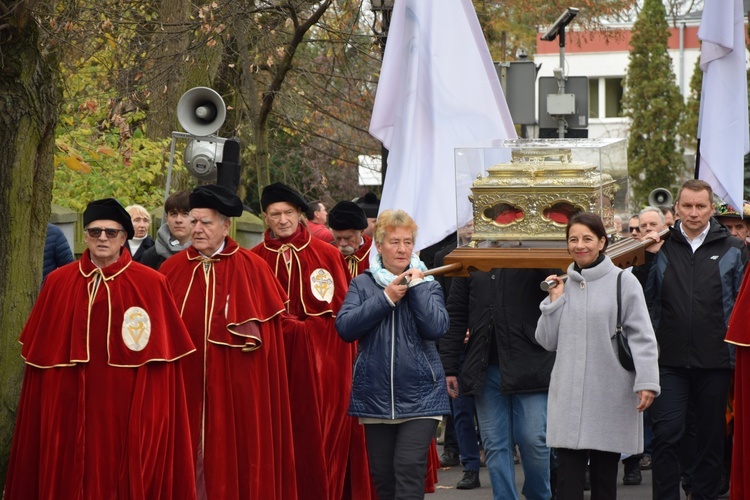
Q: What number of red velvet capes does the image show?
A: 5